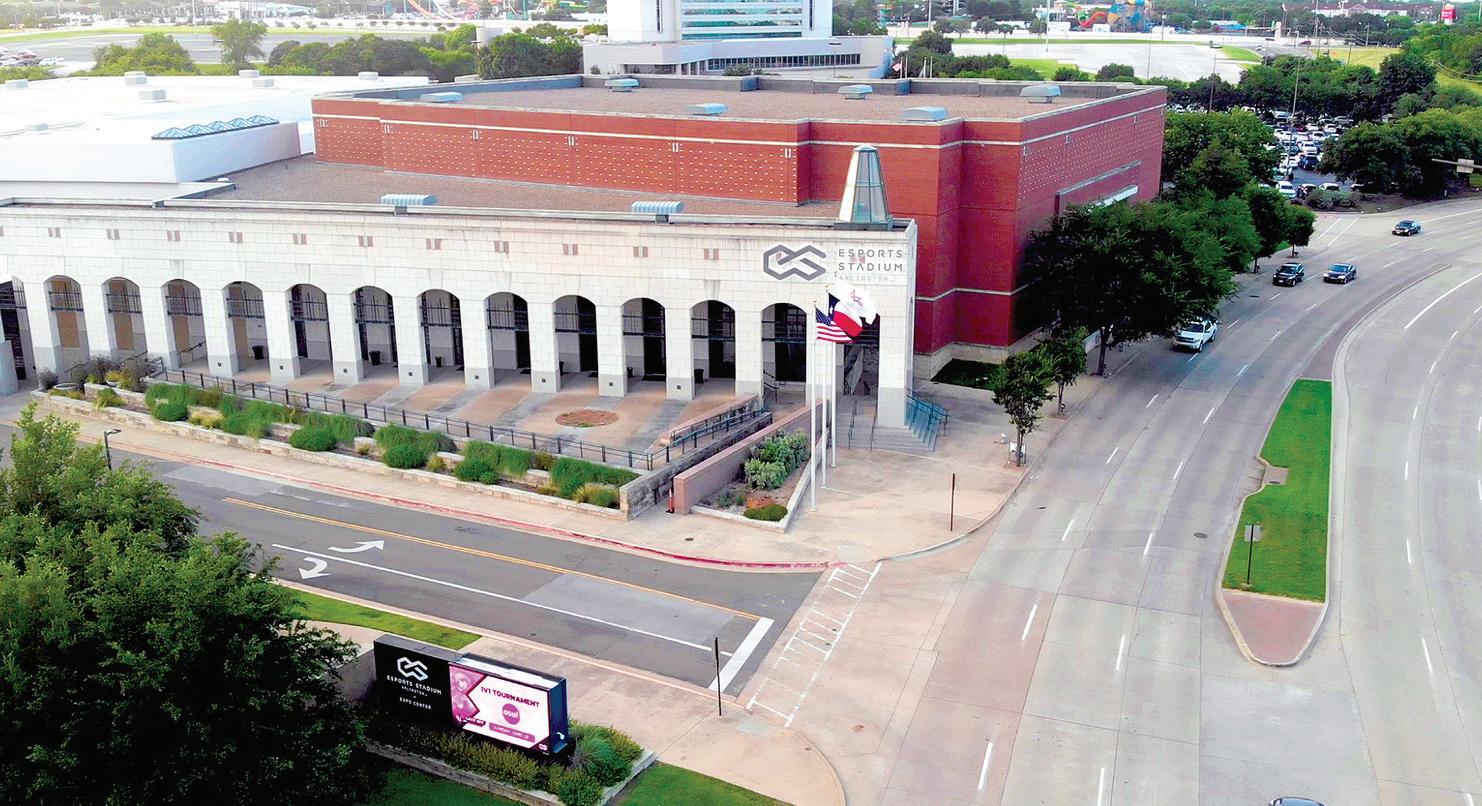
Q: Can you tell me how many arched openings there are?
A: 14